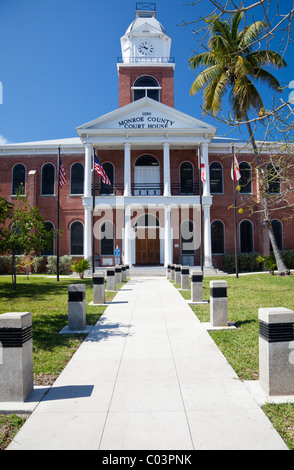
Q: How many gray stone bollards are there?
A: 14